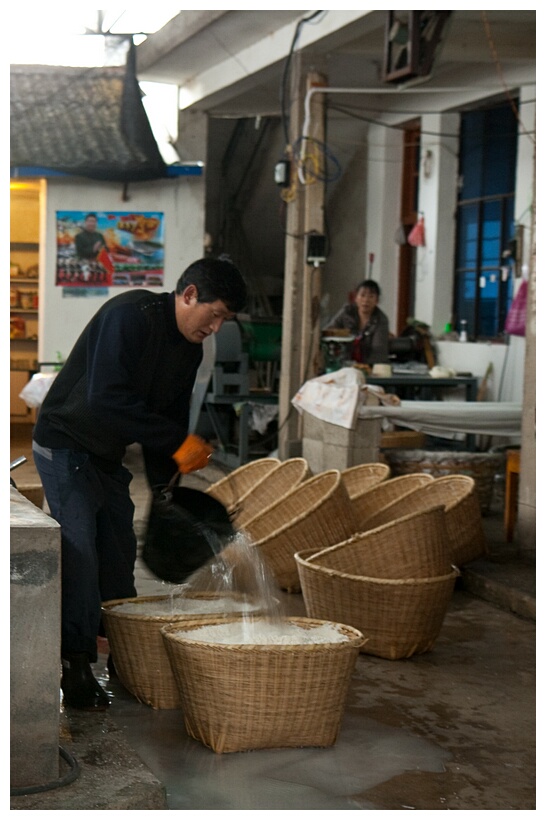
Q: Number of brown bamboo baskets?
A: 10